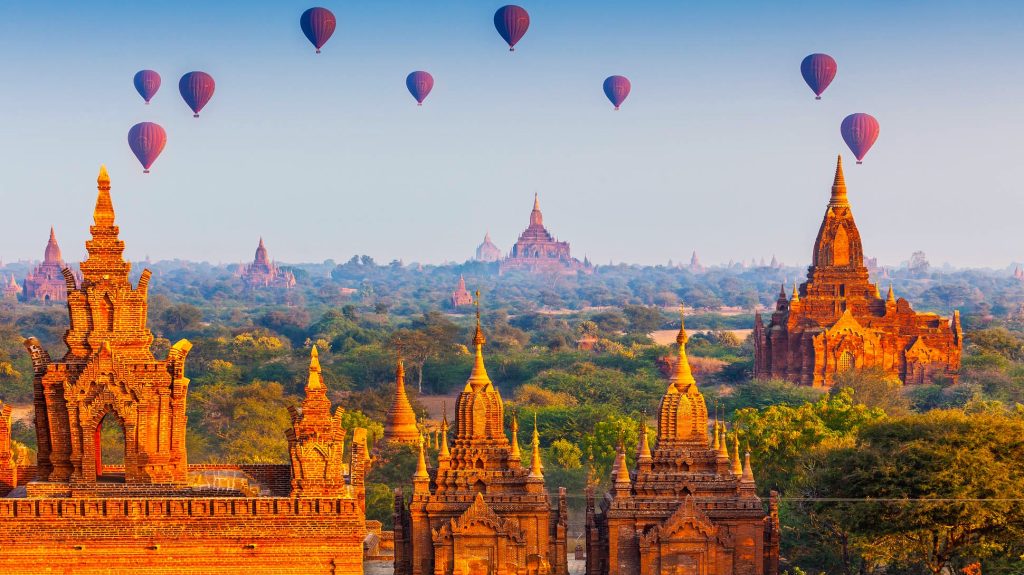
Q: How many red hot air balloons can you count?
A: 9